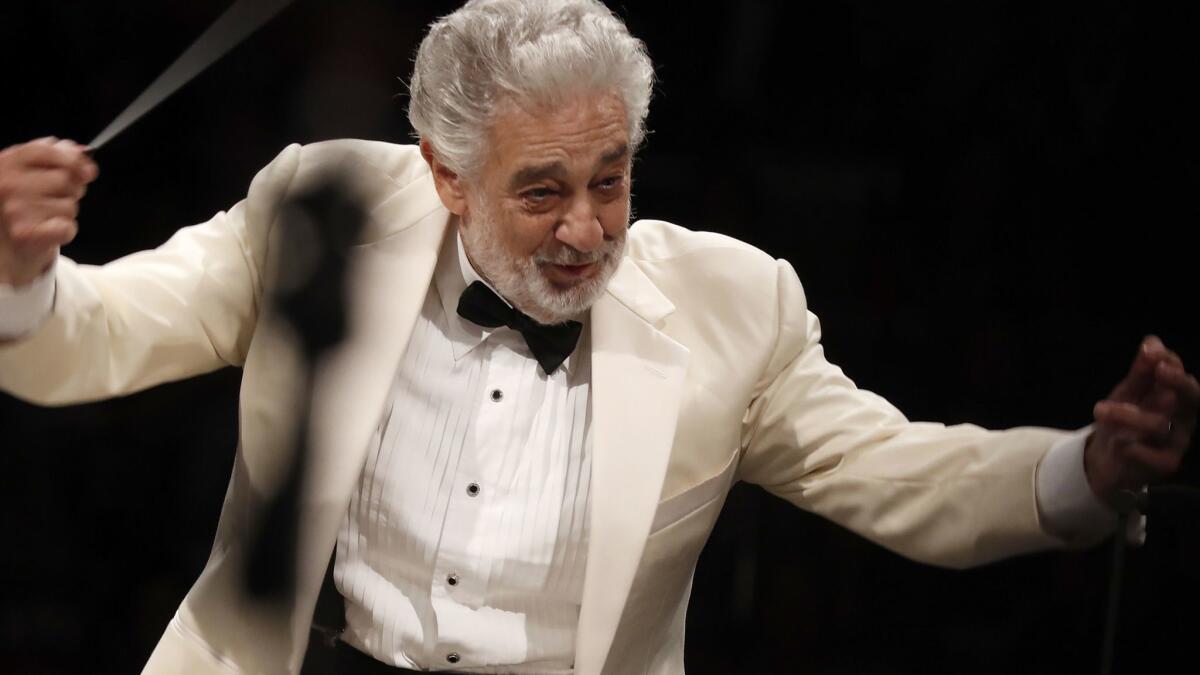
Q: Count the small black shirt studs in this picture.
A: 4